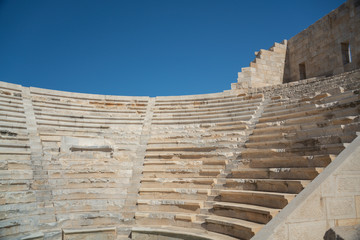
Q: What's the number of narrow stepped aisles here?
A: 3